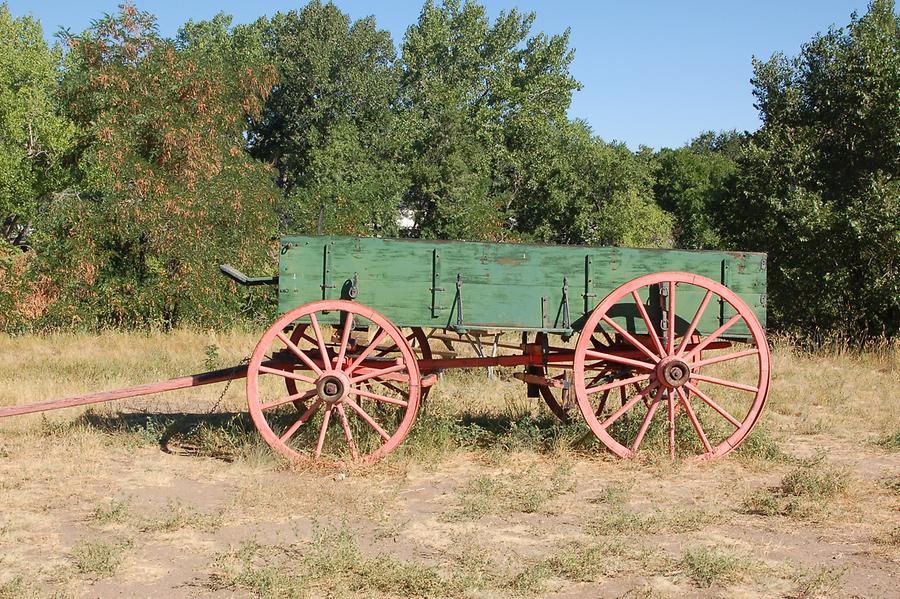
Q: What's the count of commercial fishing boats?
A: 0